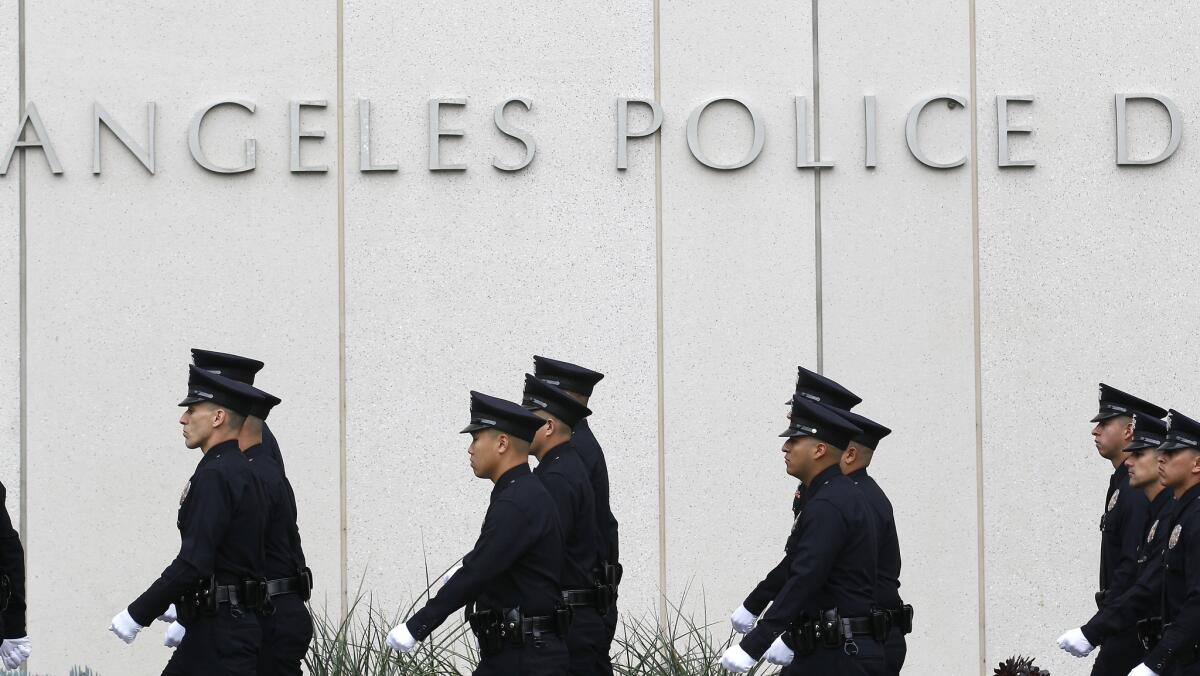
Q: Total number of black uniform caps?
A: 12